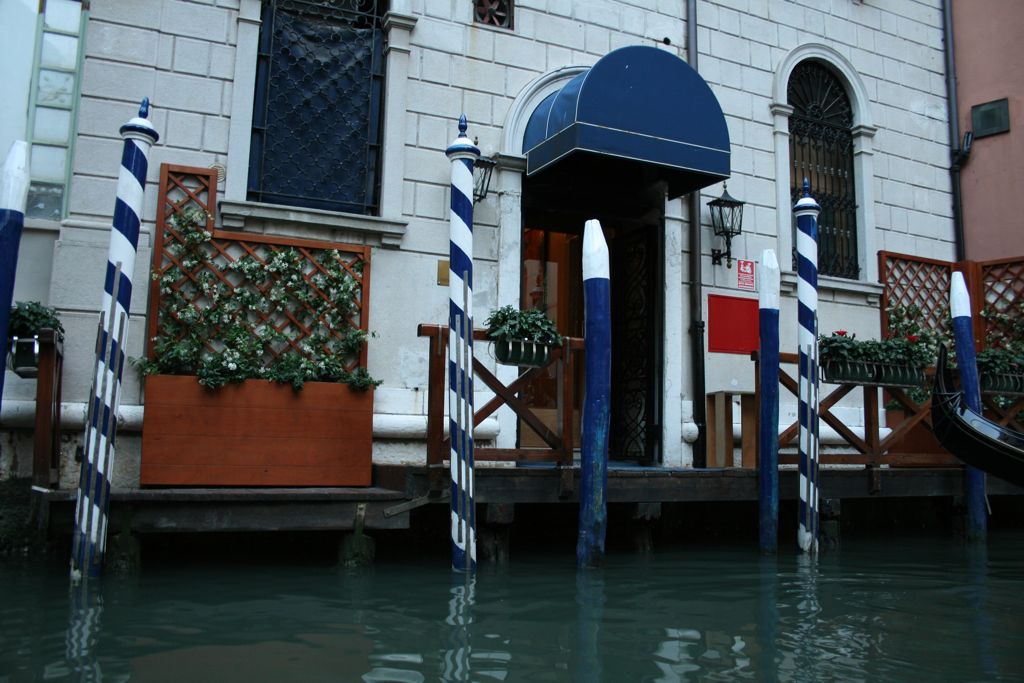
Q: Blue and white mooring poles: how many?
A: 7